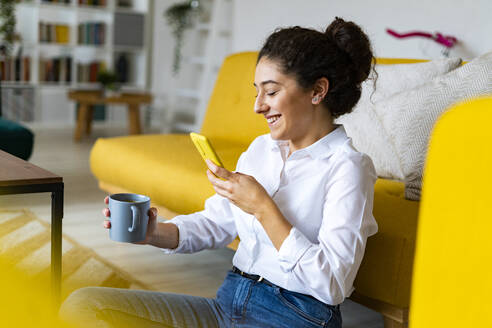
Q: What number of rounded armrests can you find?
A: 1